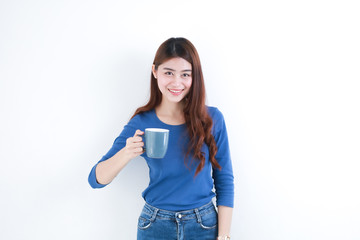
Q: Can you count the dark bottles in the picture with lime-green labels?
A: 0